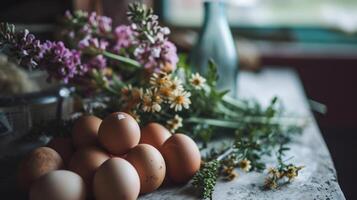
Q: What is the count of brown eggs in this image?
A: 10